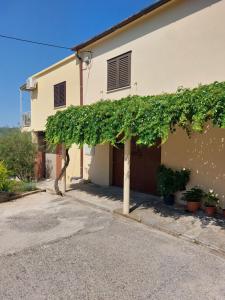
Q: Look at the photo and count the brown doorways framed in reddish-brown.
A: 1